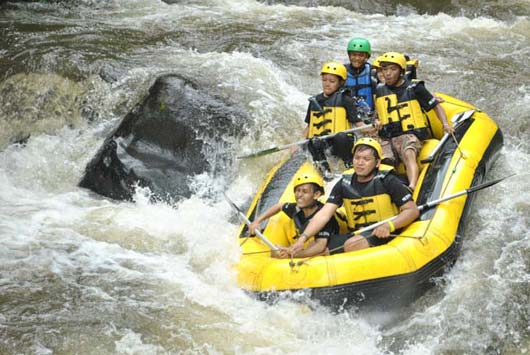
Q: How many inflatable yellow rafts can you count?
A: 1